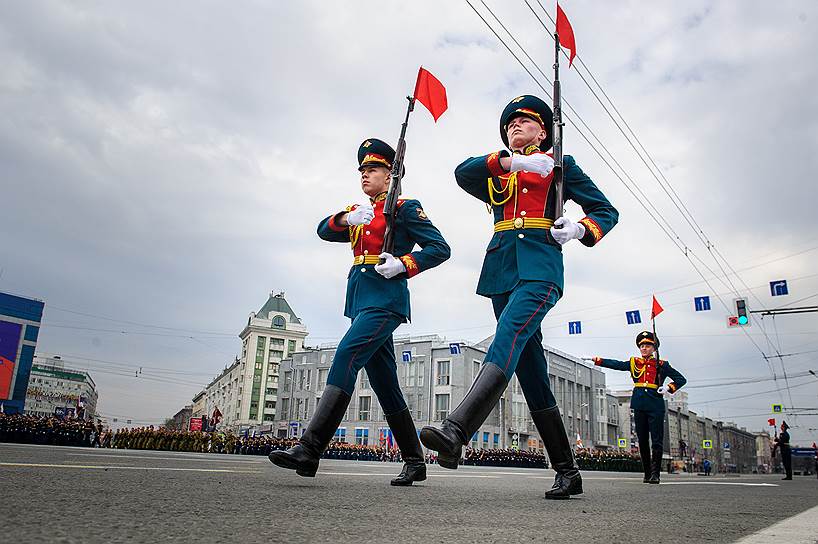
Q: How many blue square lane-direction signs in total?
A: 6